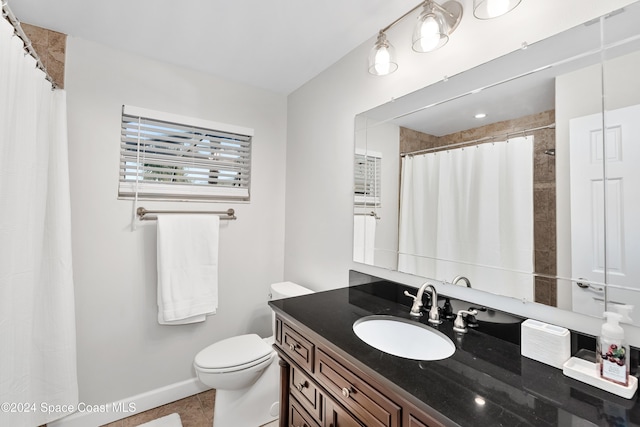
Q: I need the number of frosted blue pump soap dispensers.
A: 0